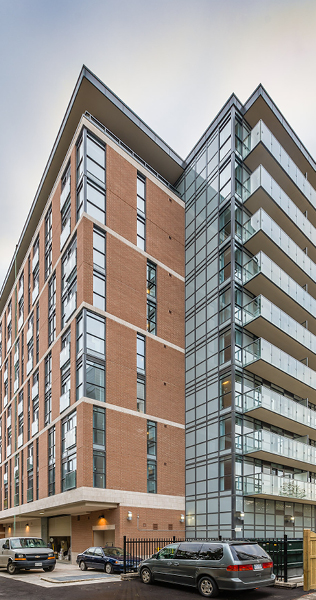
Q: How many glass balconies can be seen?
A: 9